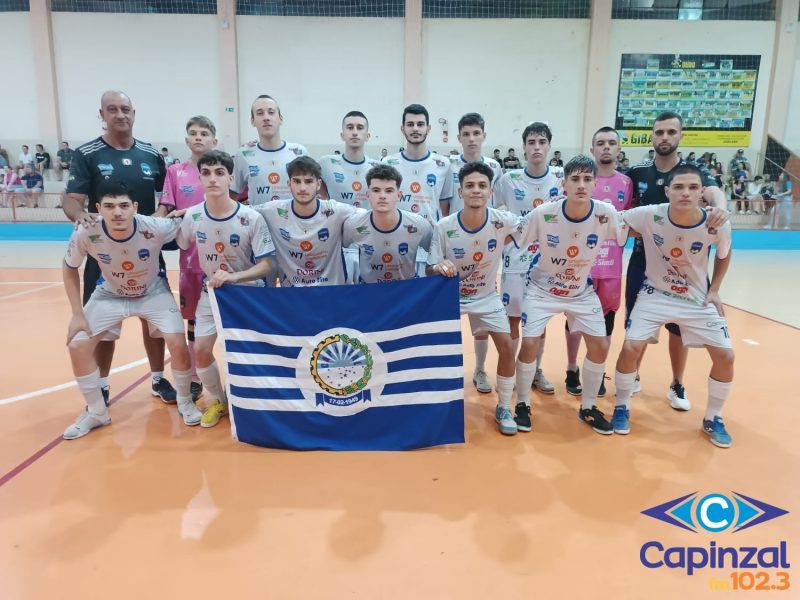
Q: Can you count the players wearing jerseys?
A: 14